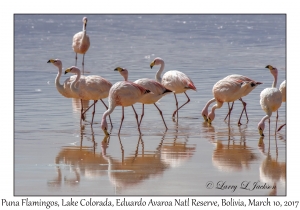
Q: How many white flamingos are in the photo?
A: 10